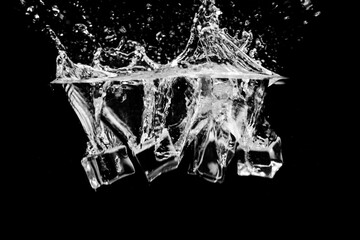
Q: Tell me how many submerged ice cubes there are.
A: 4